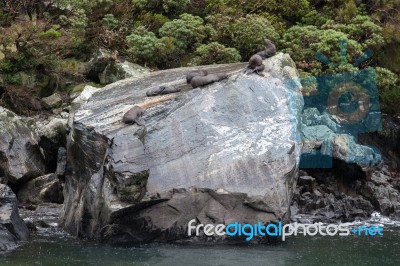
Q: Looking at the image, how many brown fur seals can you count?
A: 6